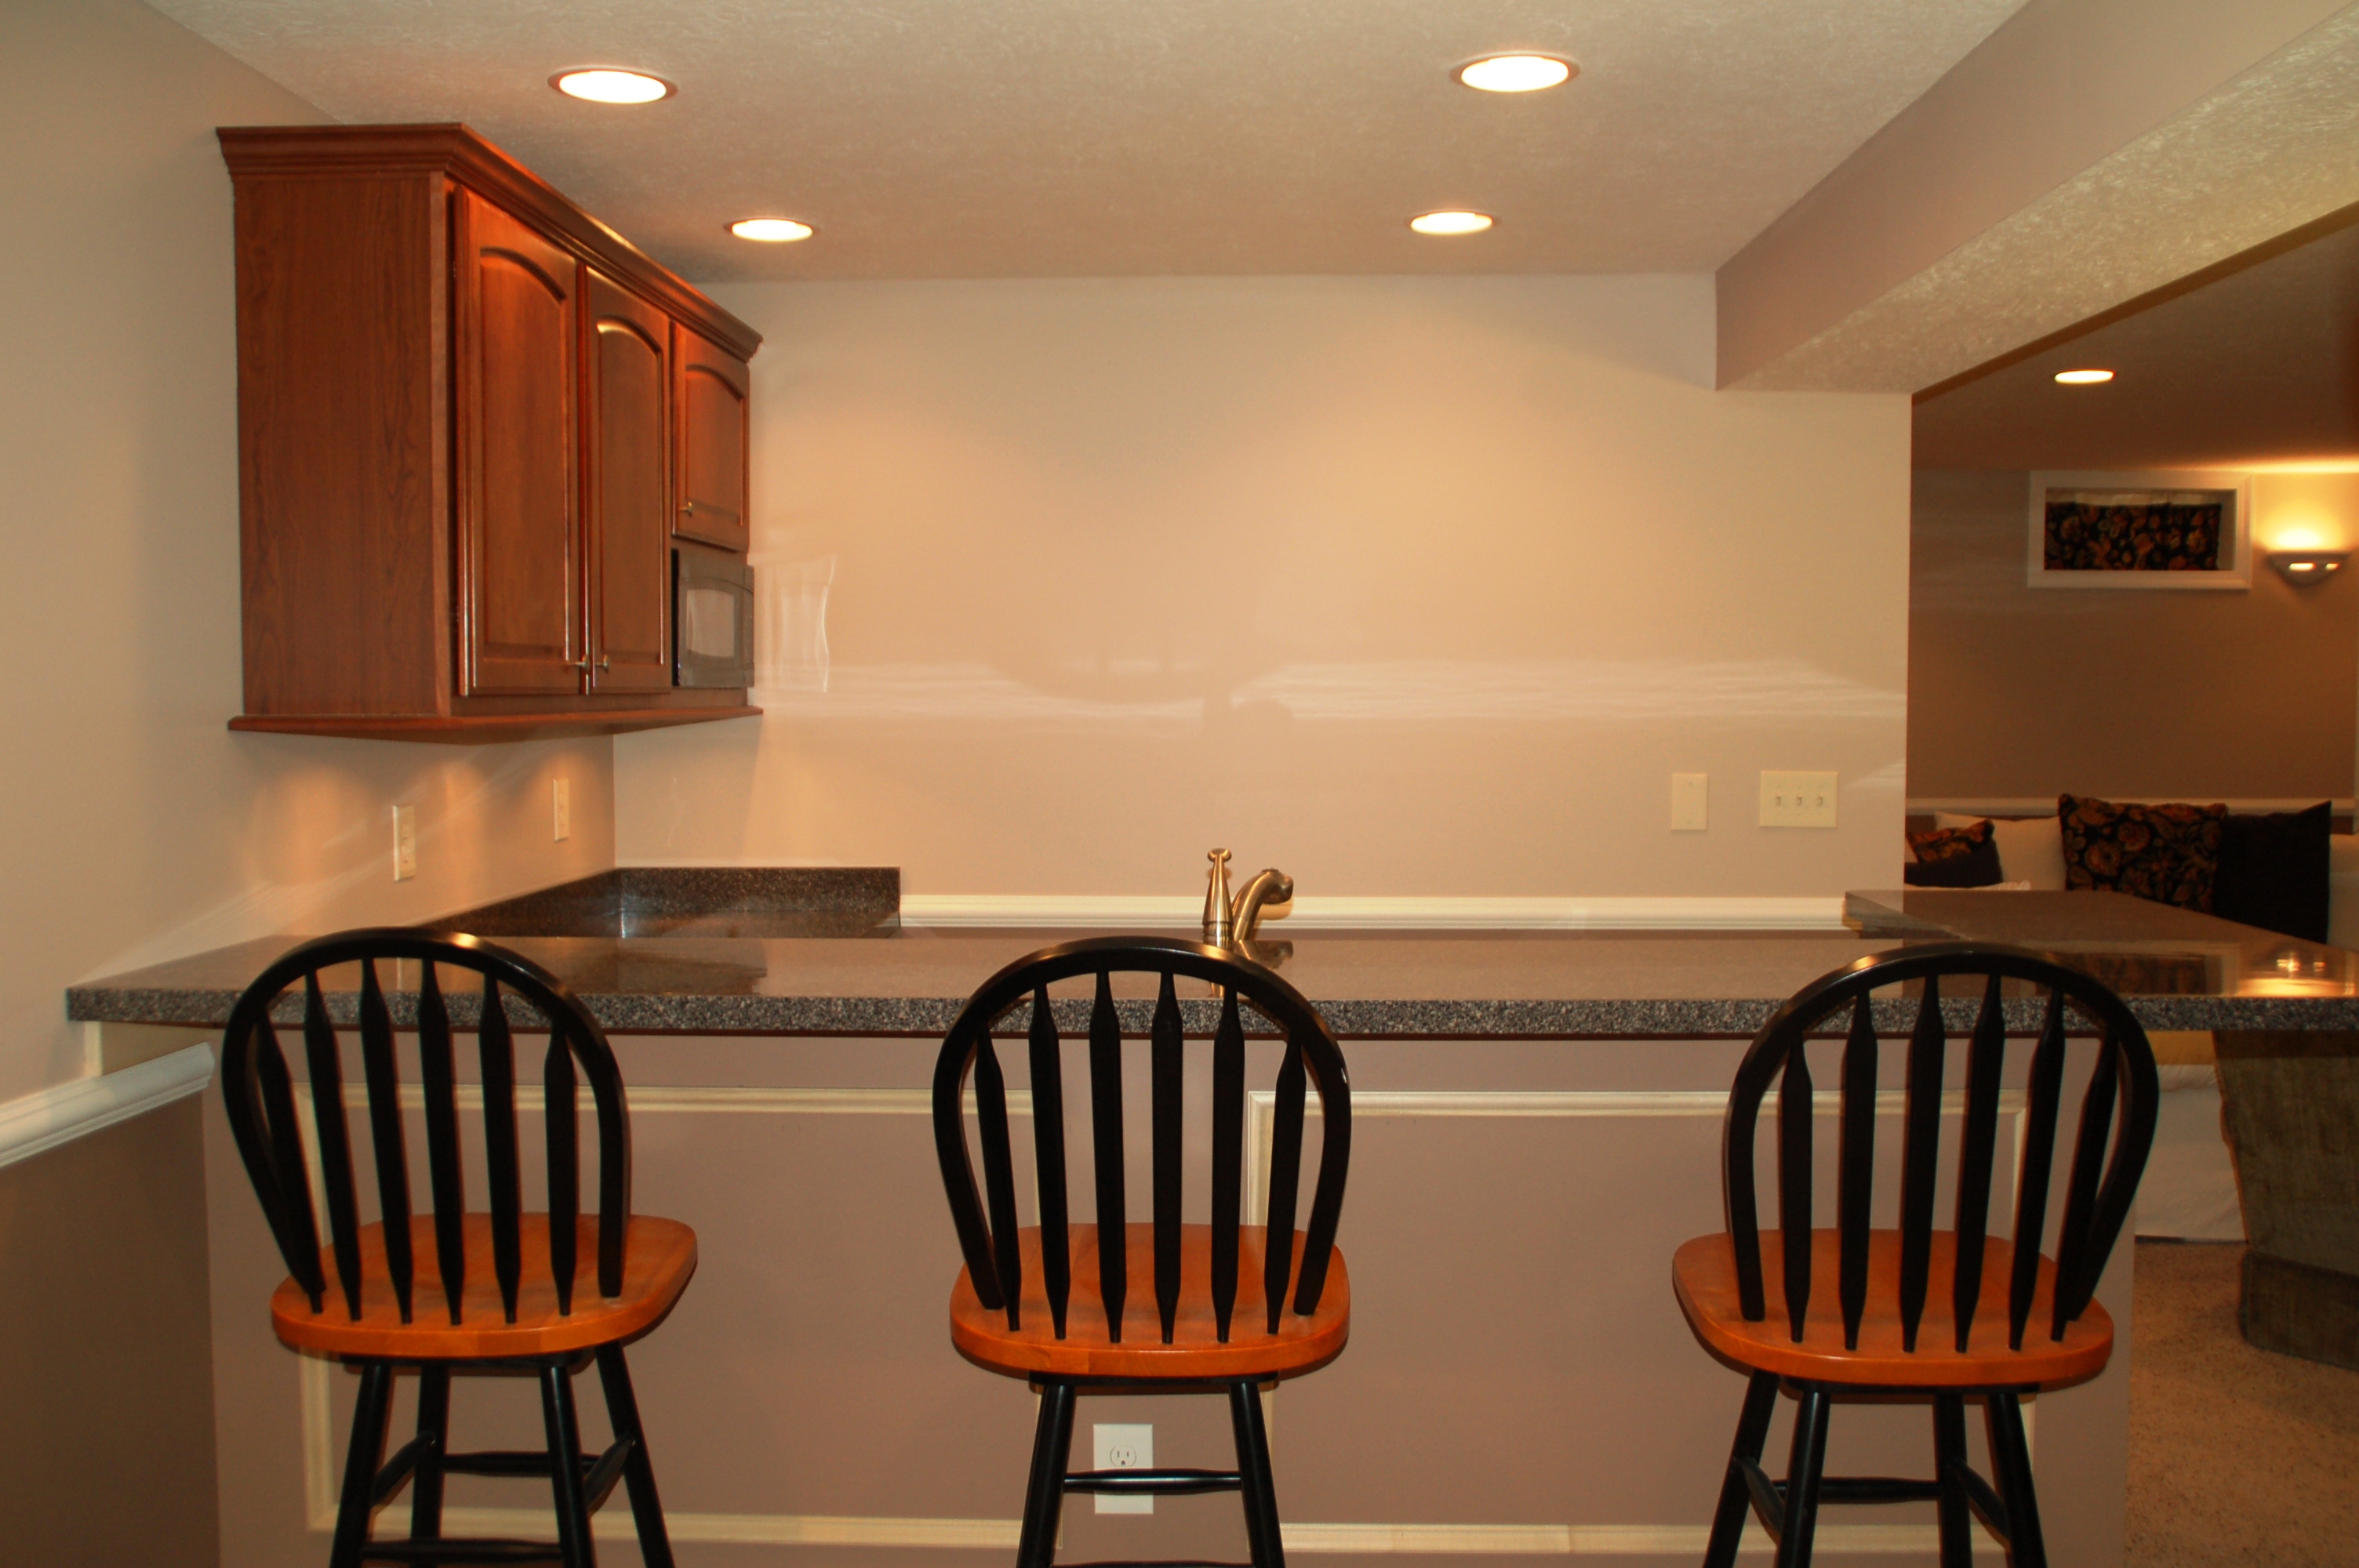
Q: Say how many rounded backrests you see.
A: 3